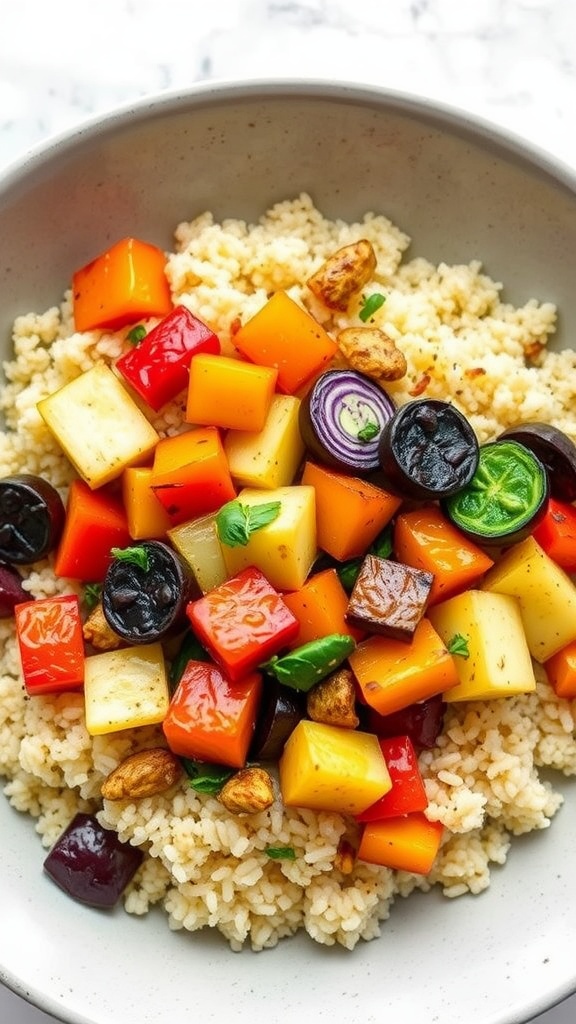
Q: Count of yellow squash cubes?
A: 7